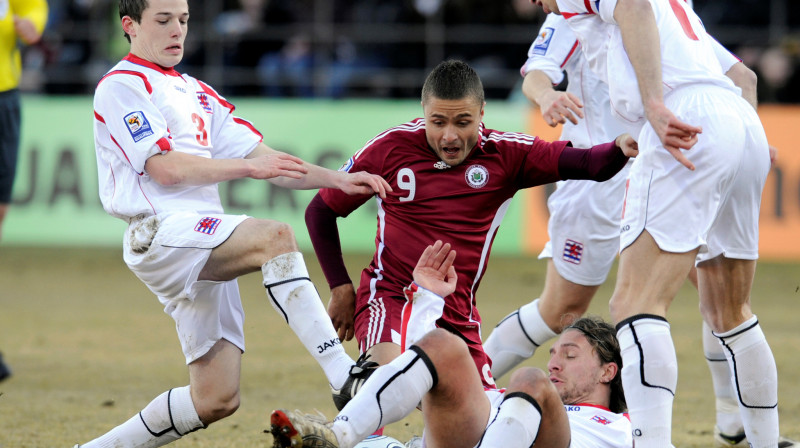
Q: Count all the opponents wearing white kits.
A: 4